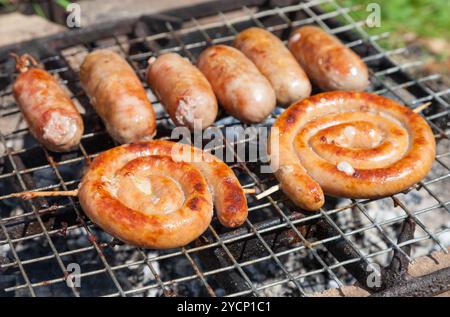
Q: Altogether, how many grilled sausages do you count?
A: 8